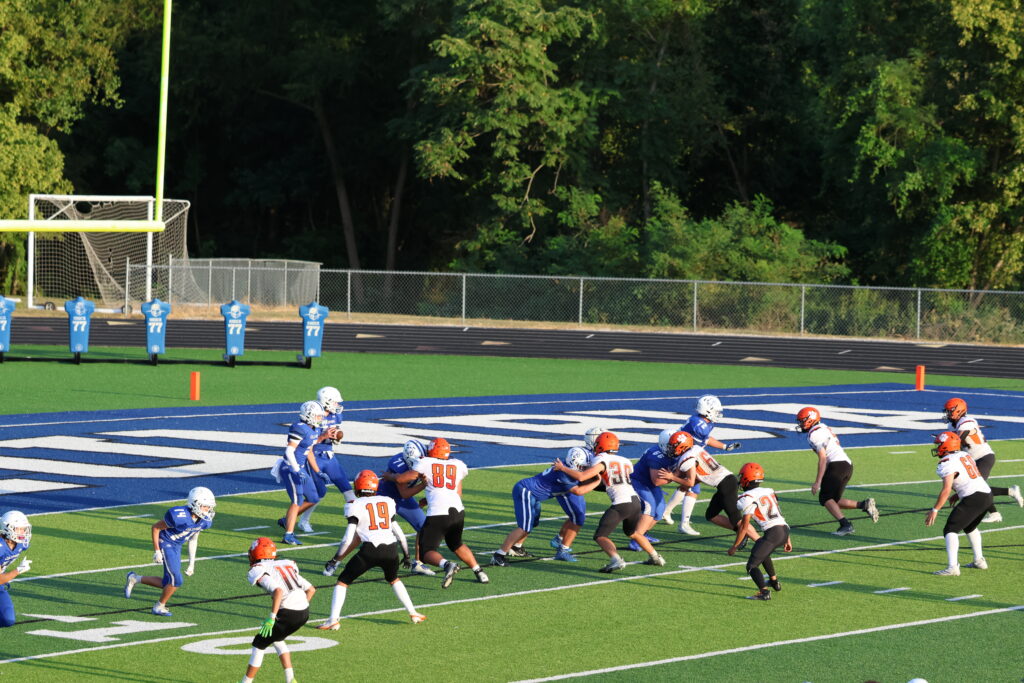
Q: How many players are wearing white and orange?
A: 9